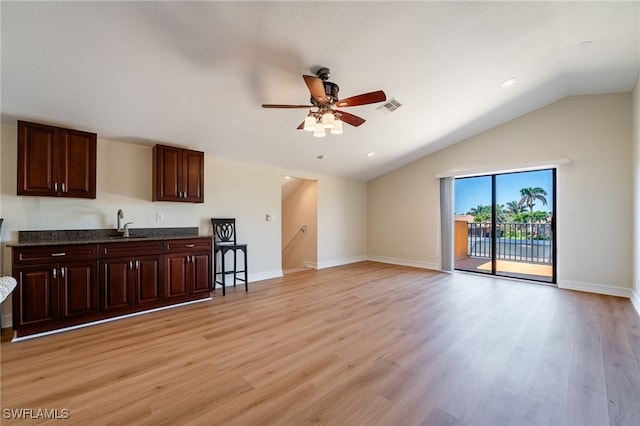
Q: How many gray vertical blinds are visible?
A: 1